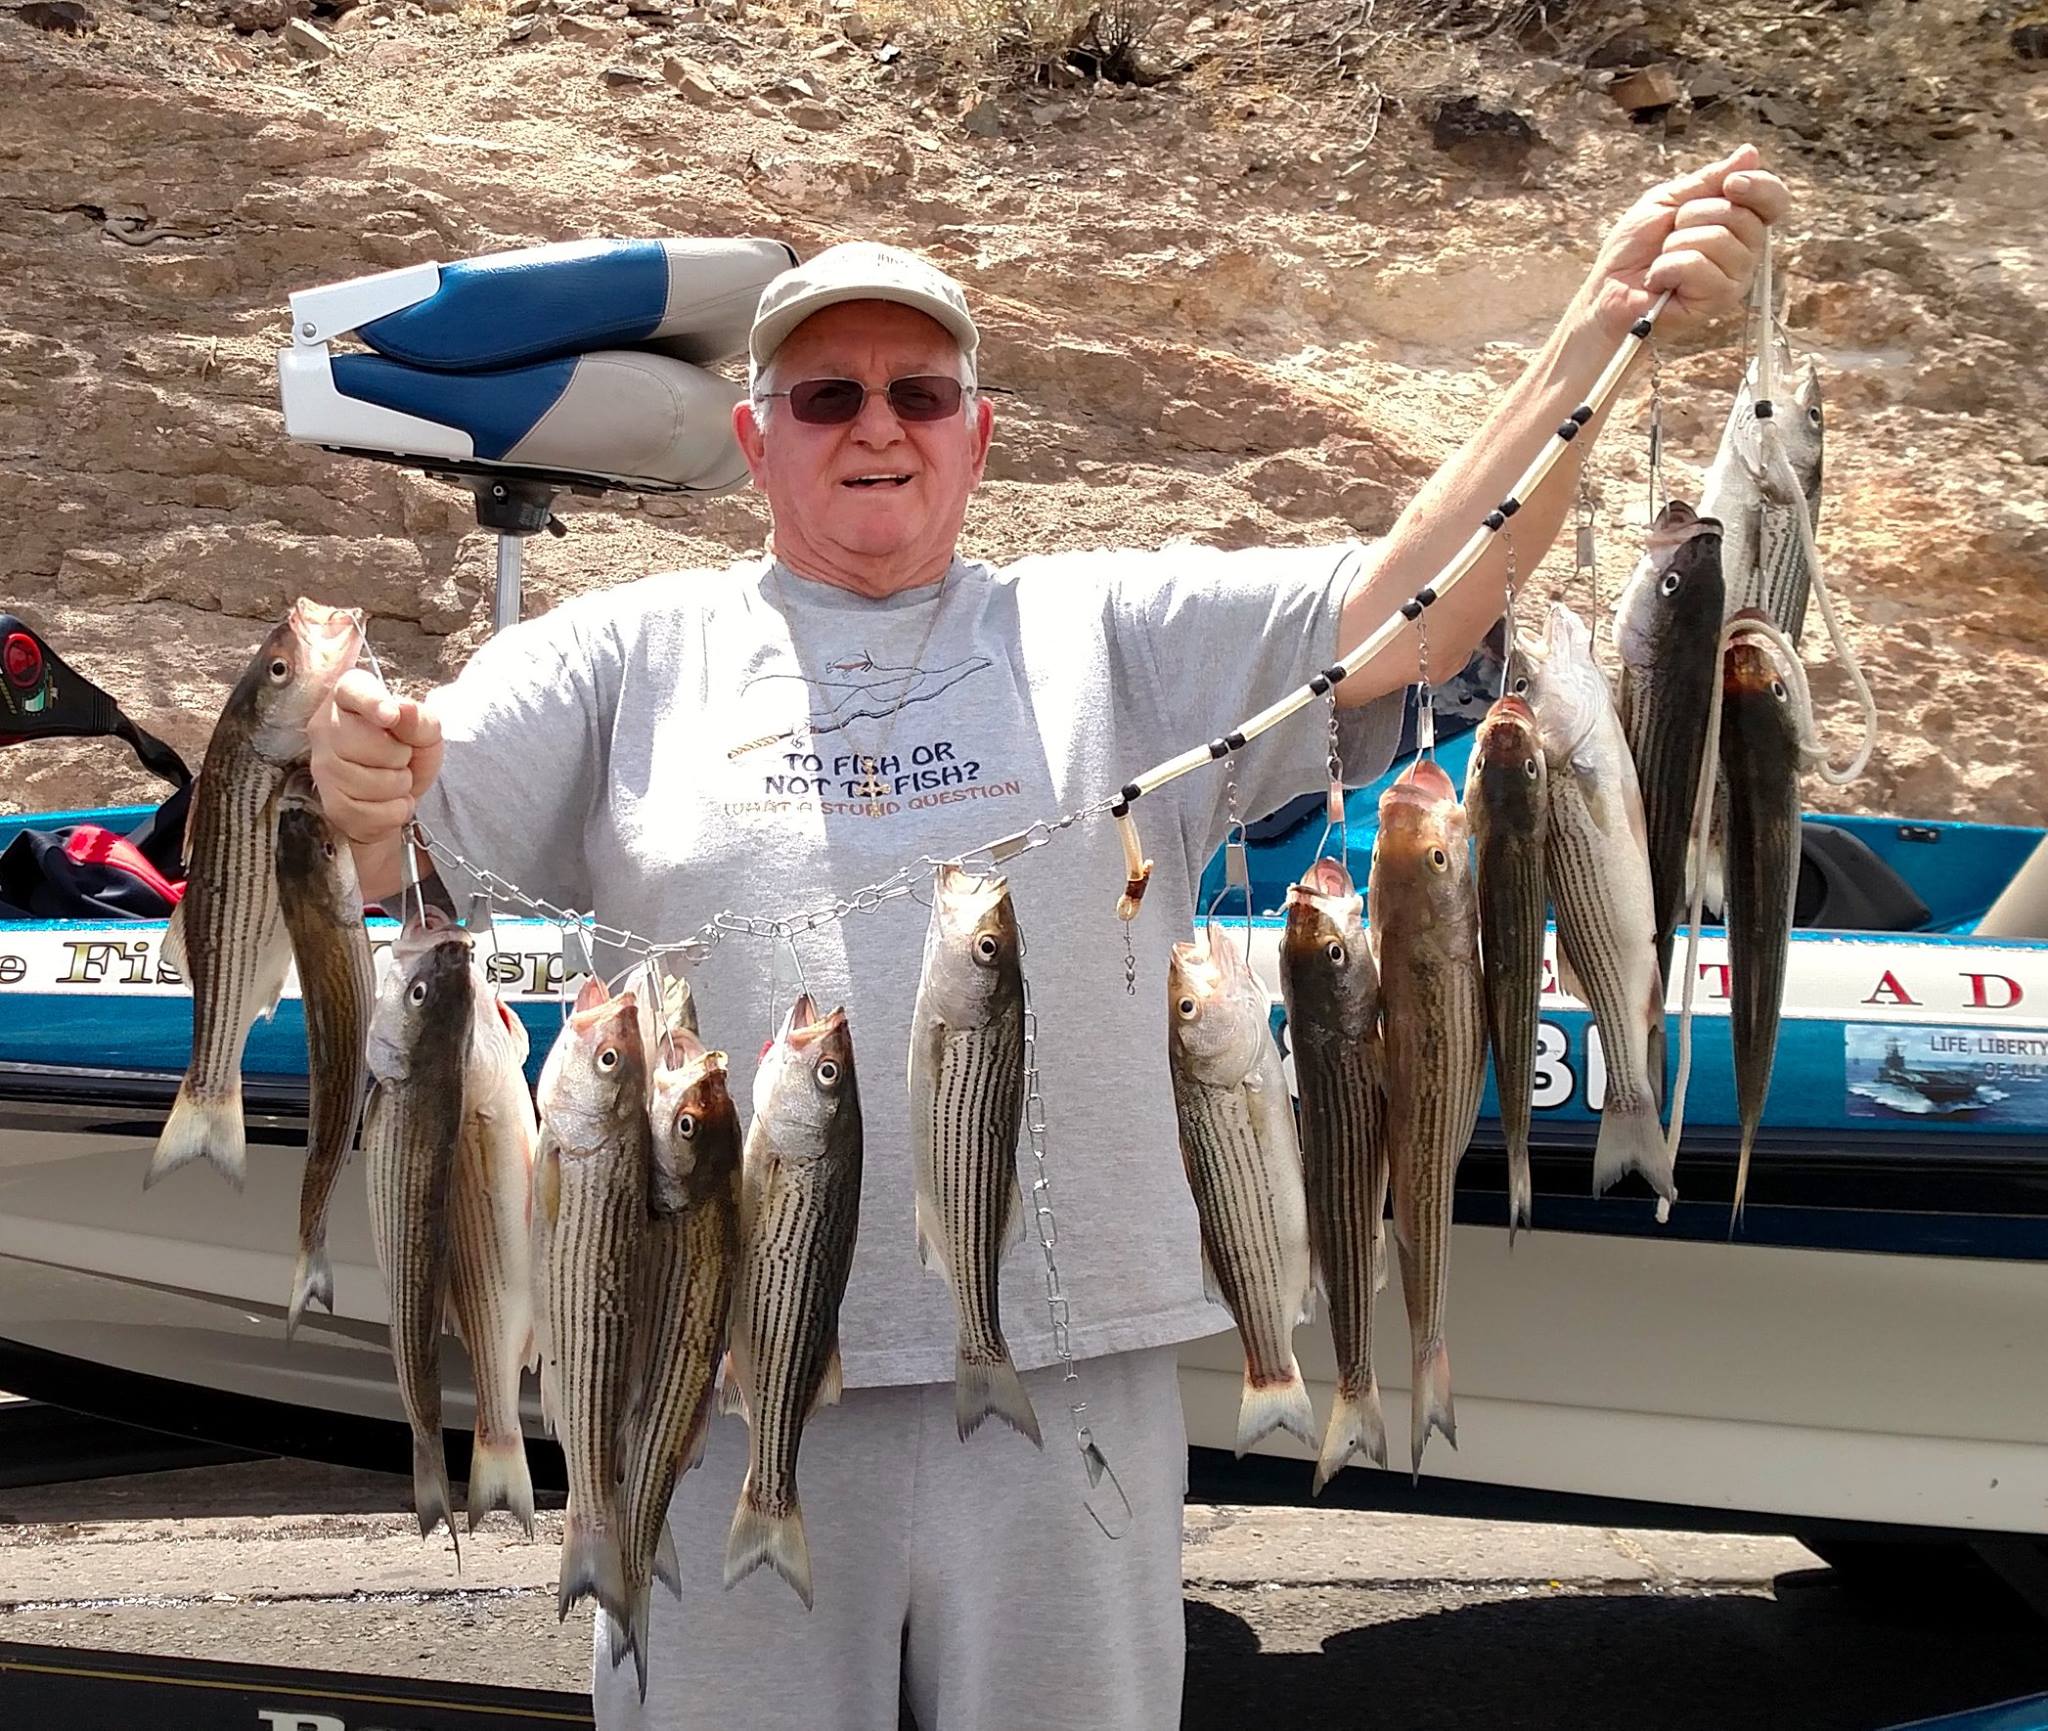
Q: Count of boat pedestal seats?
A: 1